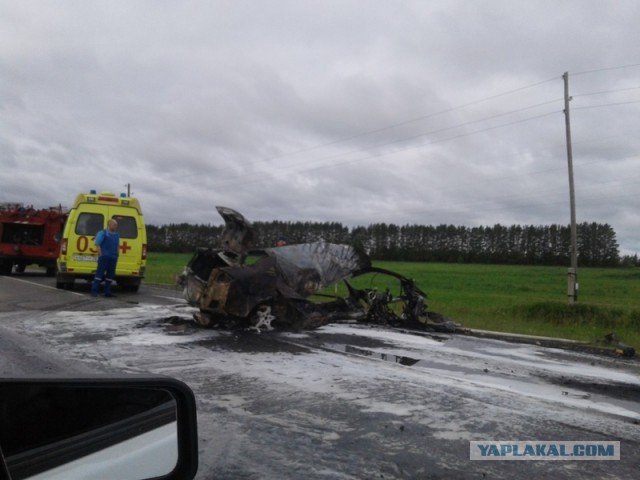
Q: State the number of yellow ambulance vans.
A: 1